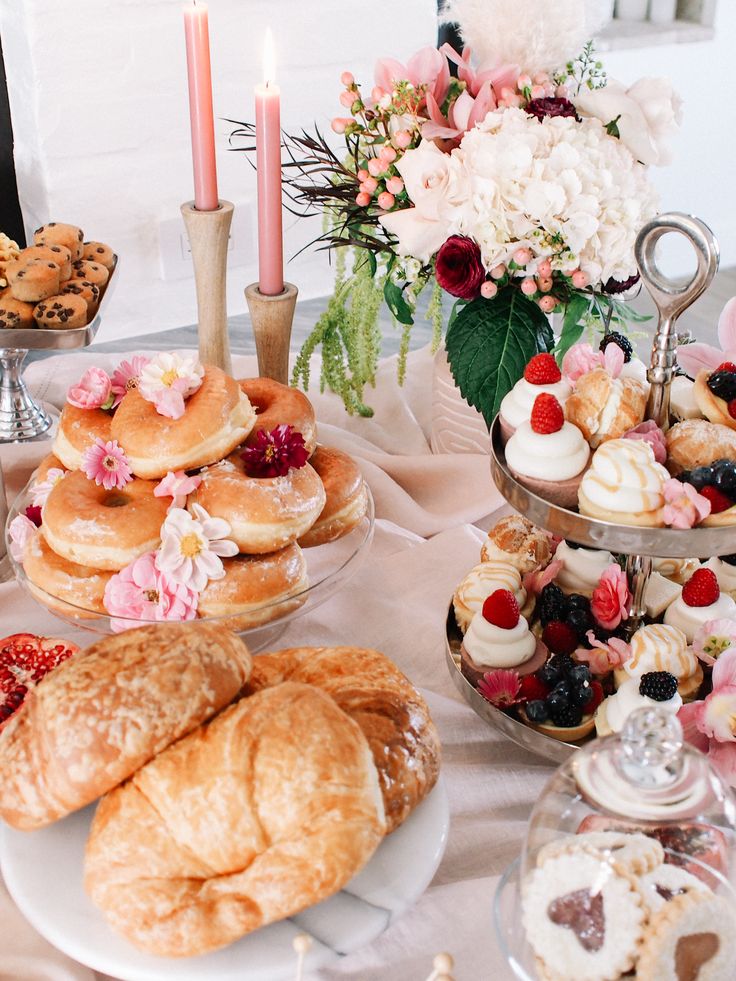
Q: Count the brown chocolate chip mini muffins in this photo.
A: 8